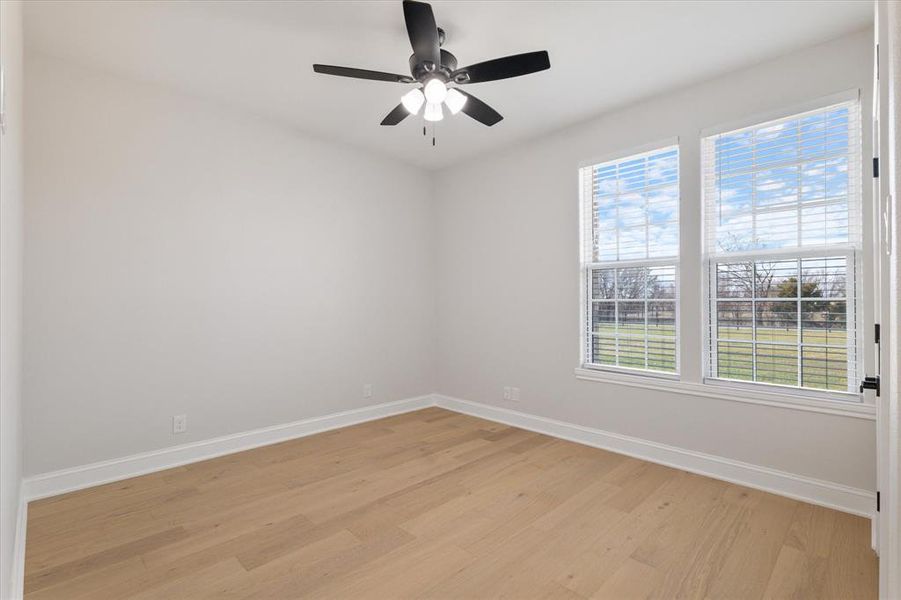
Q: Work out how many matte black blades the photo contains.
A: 5